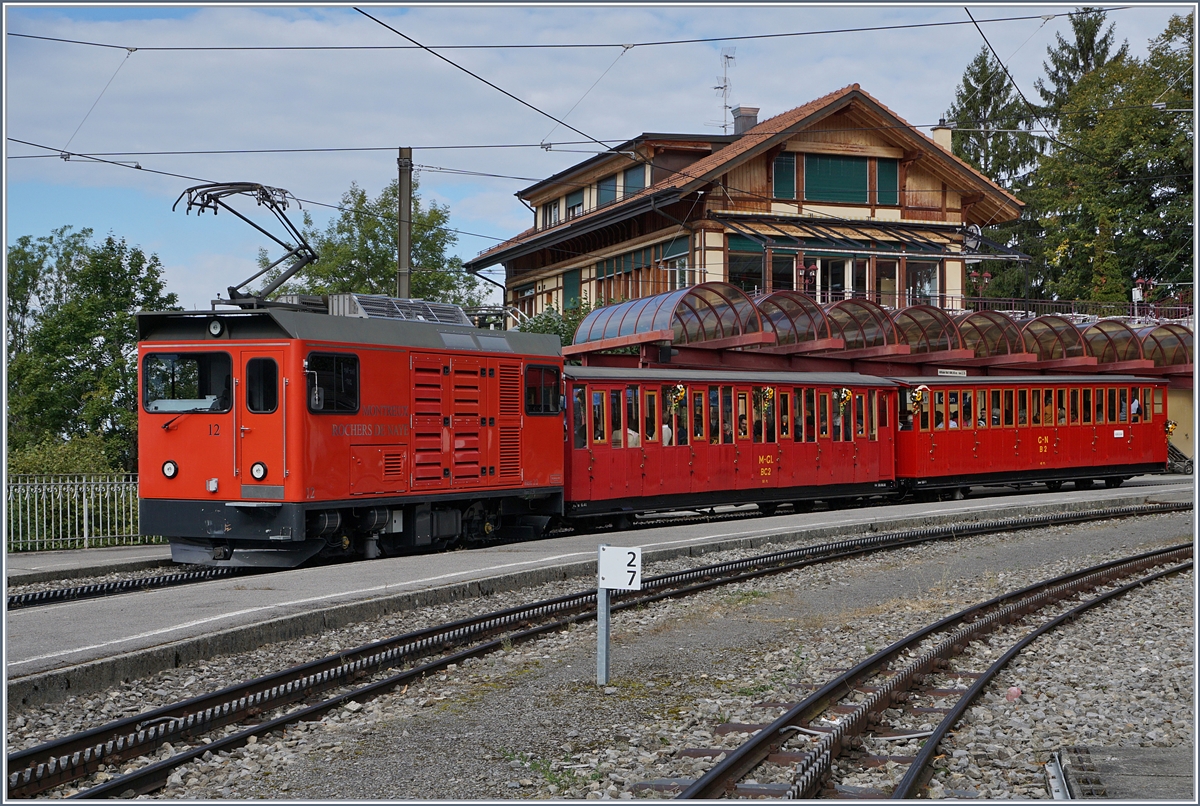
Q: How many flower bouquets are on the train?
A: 5